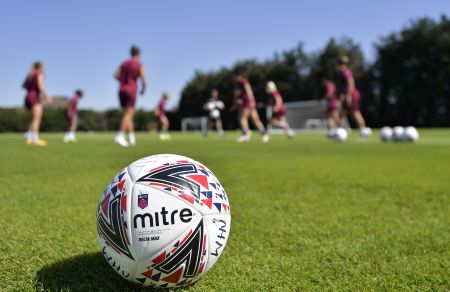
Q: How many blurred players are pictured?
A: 9